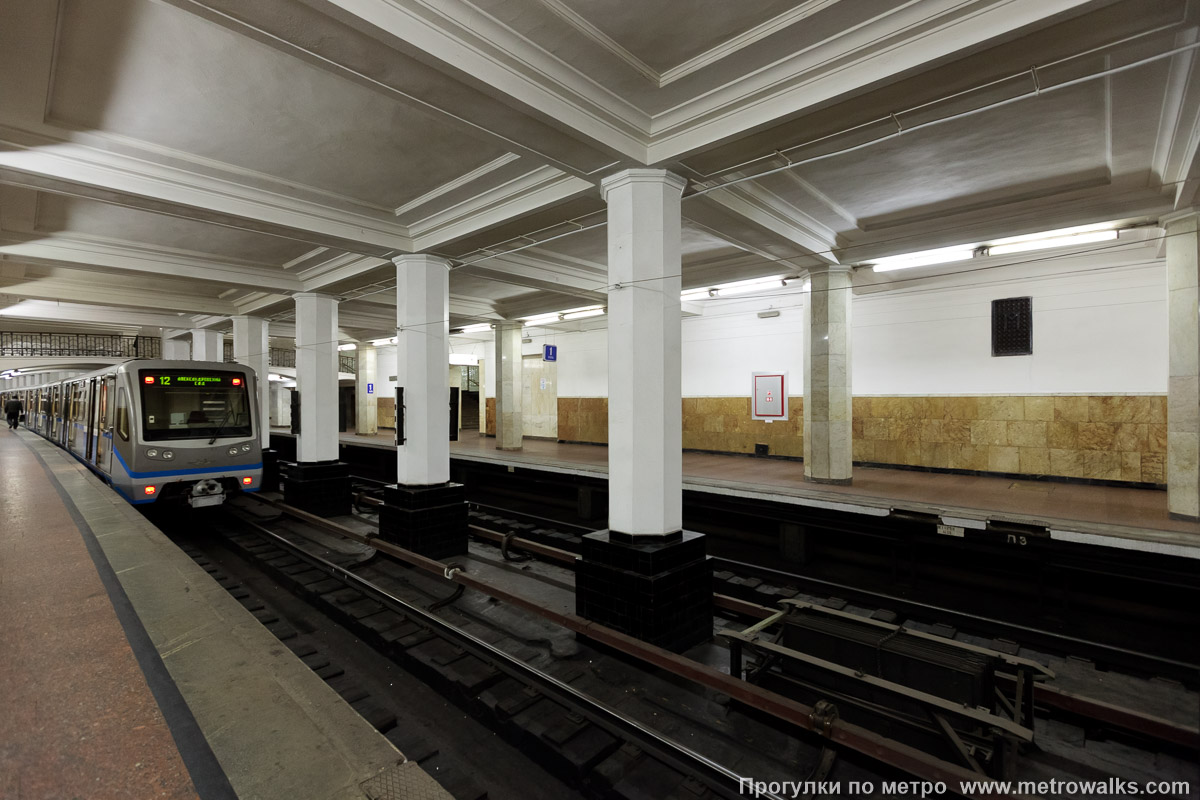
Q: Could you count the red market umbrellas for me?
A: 0